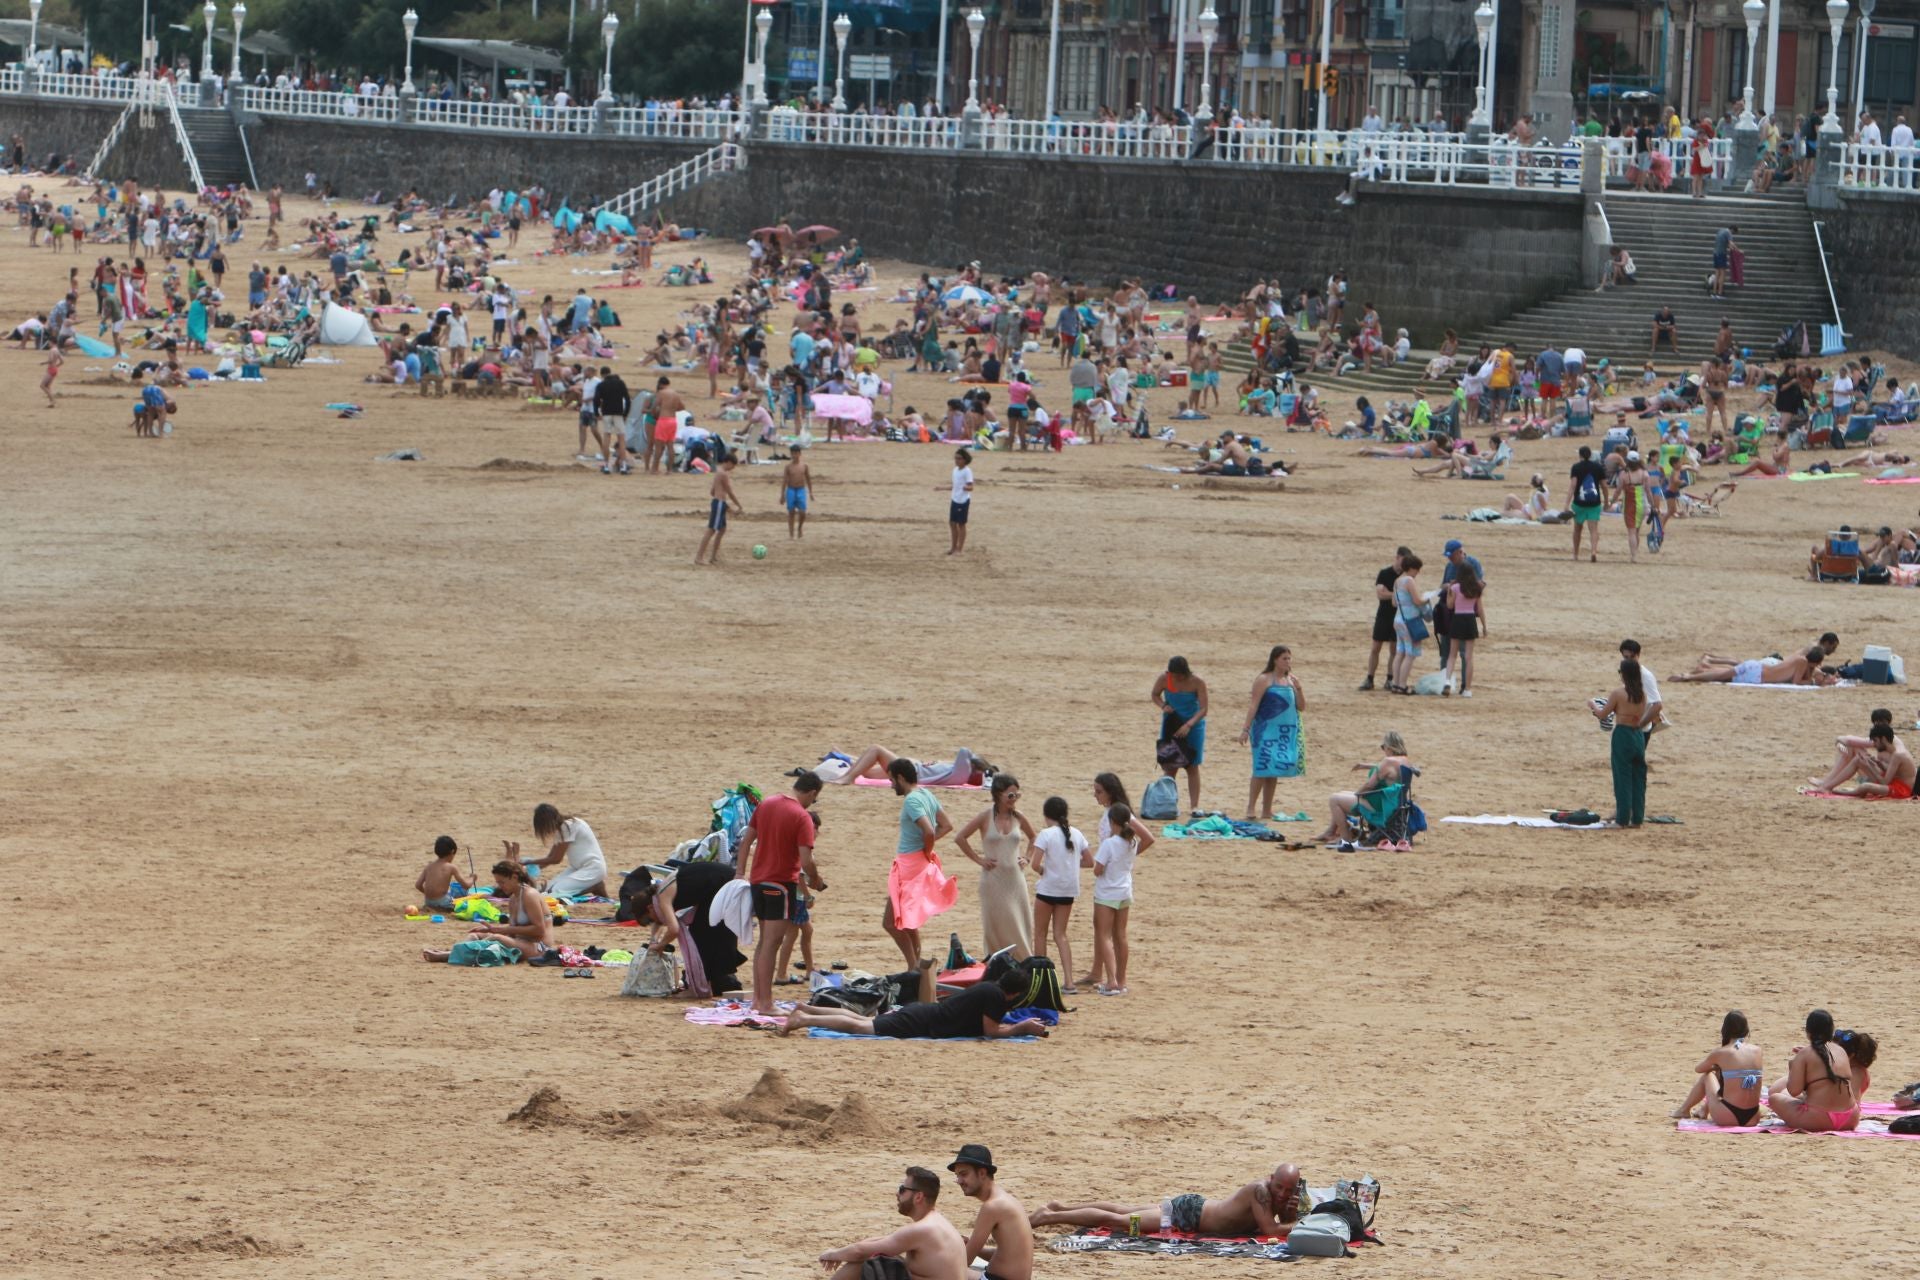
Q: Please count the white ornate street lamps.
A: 12